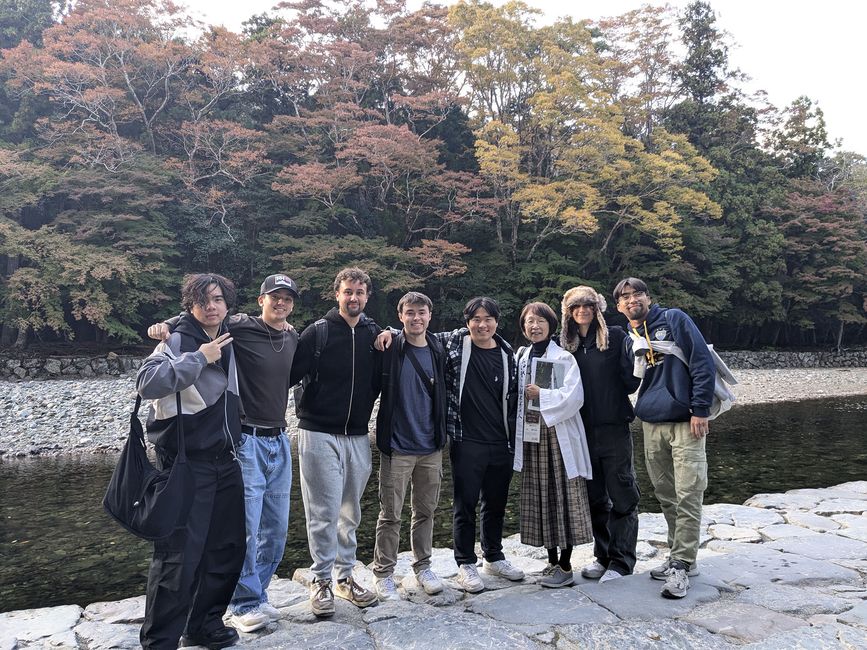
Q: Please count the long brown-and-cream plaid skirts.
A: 1